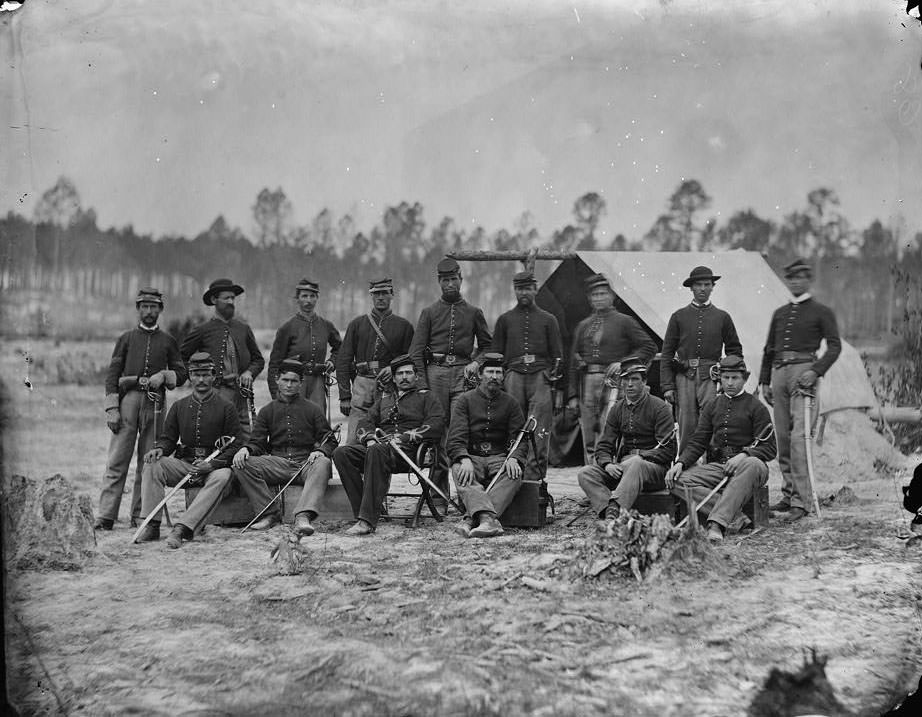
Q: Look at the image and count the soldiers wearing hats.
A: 15